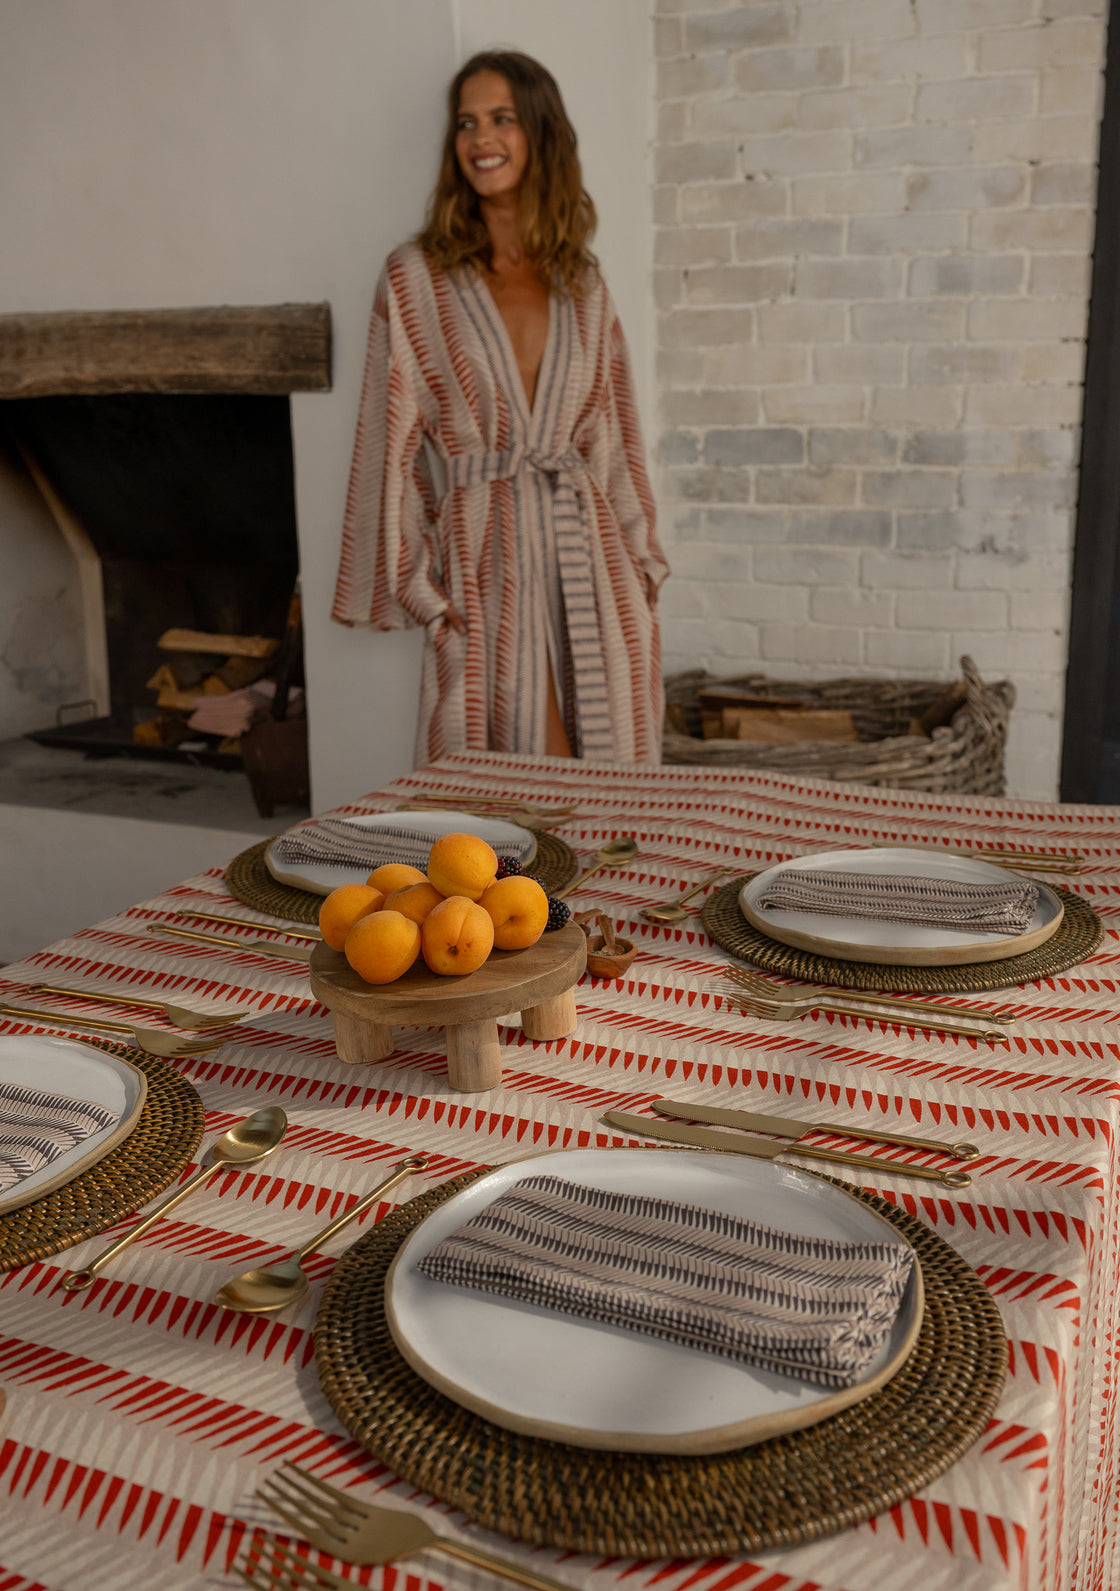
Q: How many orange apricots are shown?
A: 7